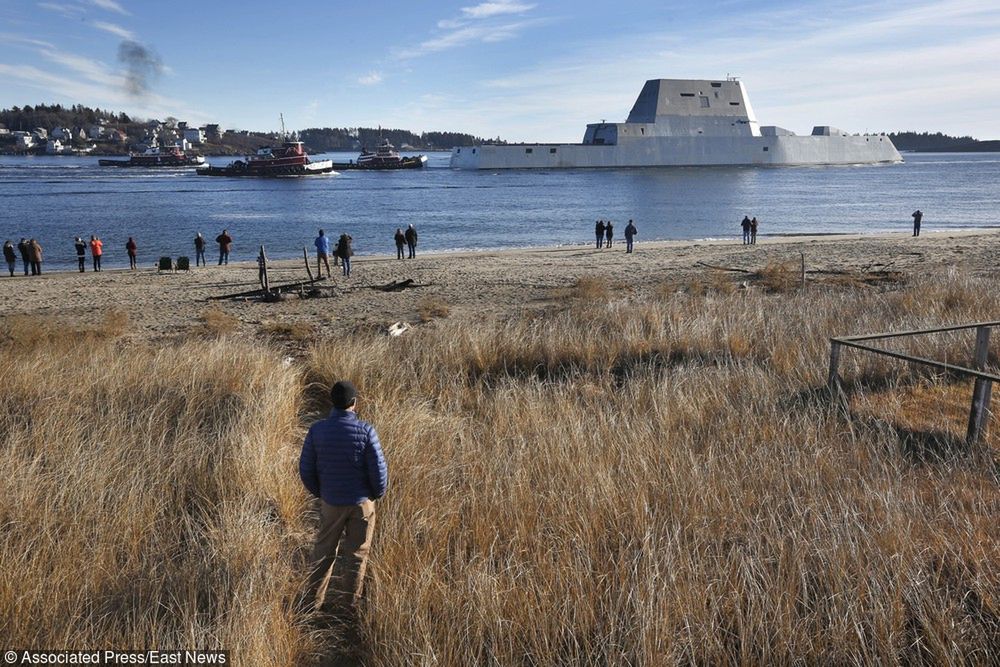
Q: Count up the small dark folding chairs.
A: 2